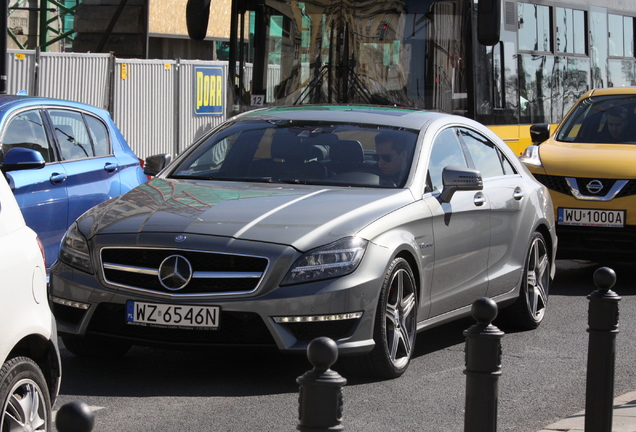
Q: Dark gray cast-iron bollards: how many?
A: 4